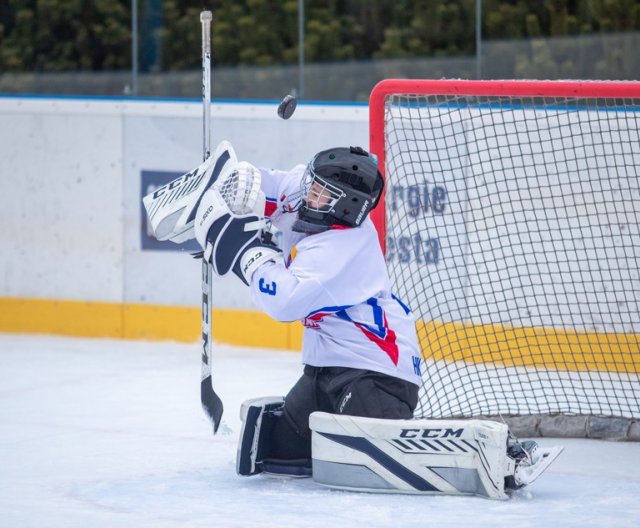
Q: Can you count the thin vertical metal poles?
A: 3